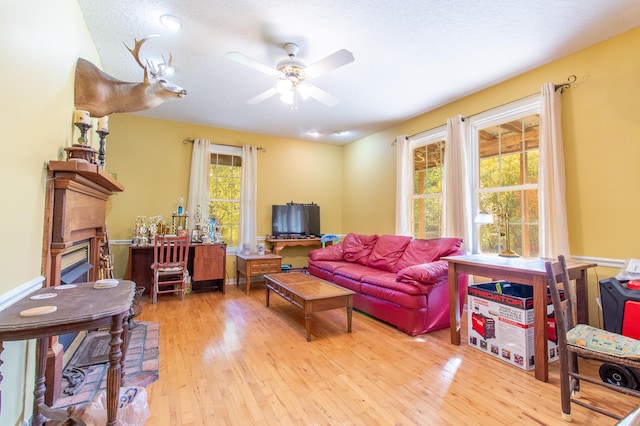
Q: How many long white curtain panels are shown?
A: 5